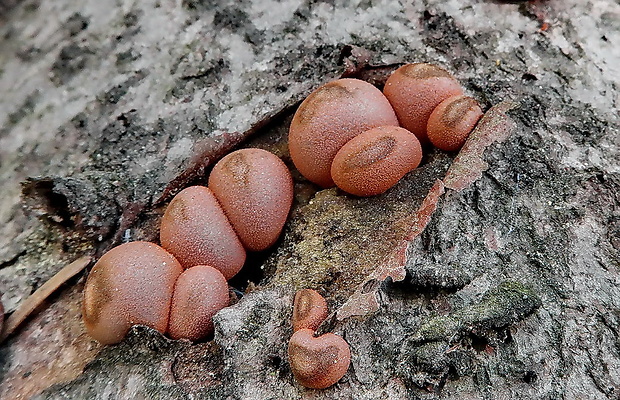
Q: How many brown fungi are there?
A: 10